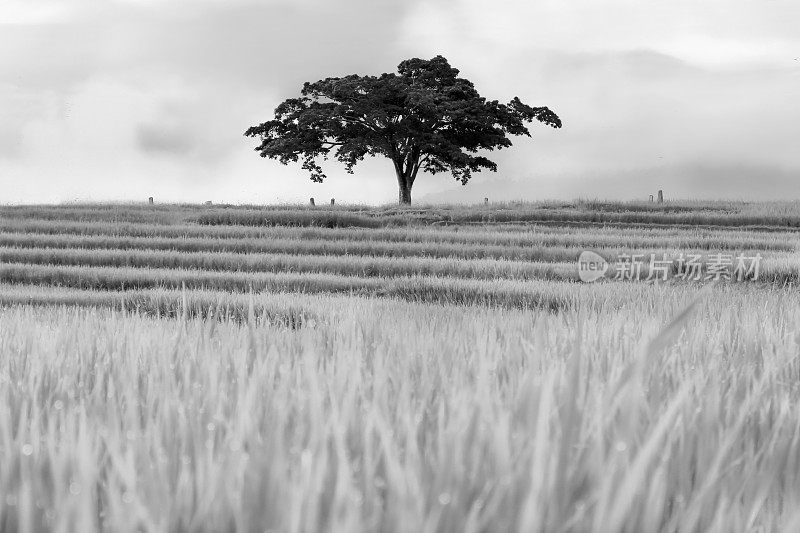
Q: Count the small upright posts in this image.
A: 6